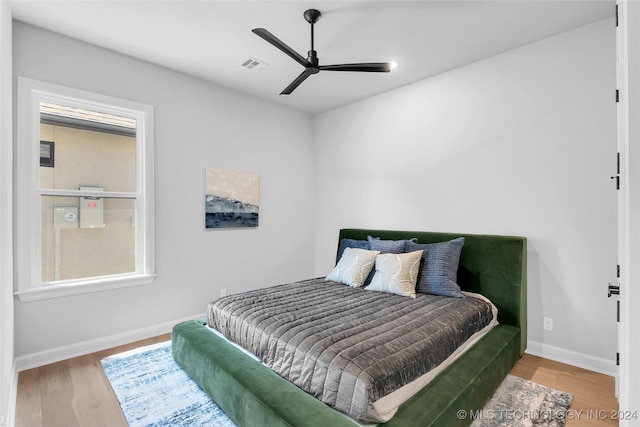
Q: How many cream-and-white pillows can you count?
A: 2